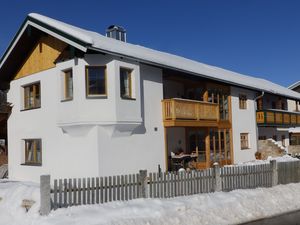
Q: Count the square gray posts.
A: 4